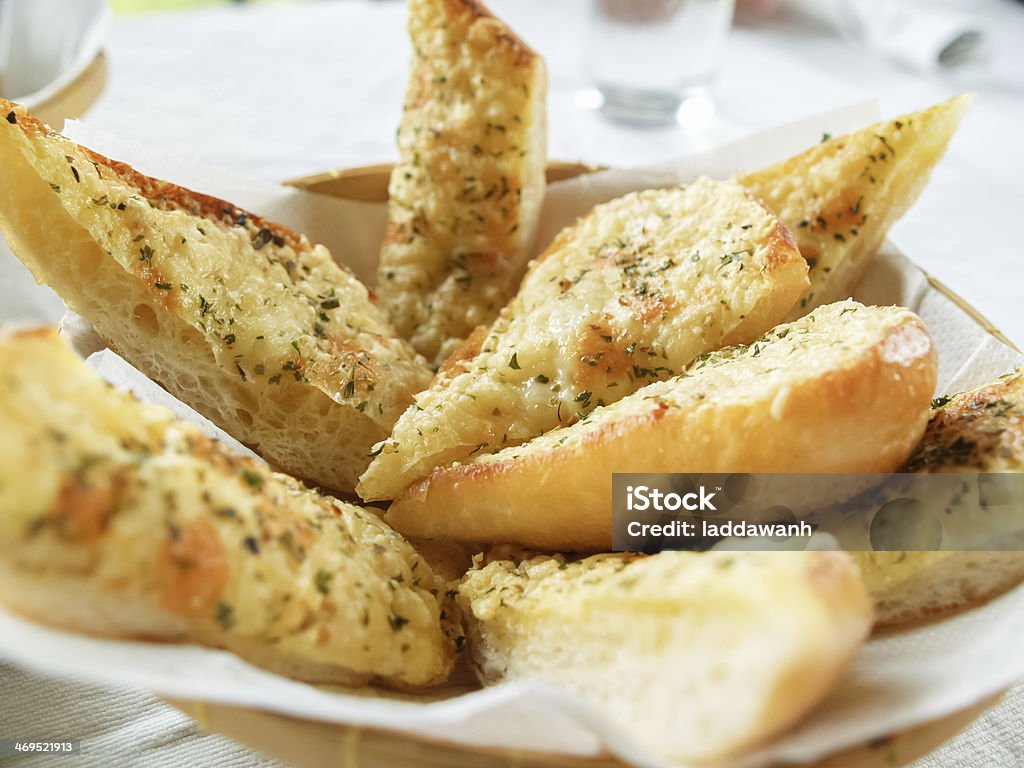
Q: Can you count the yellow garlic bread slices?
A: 8